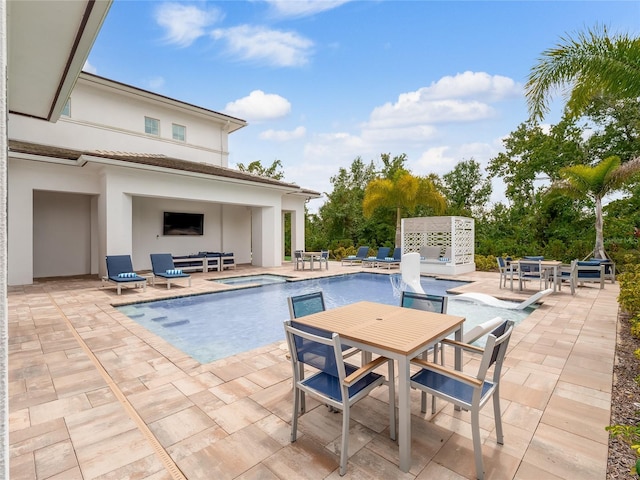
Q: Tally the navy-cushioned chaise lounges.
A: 5